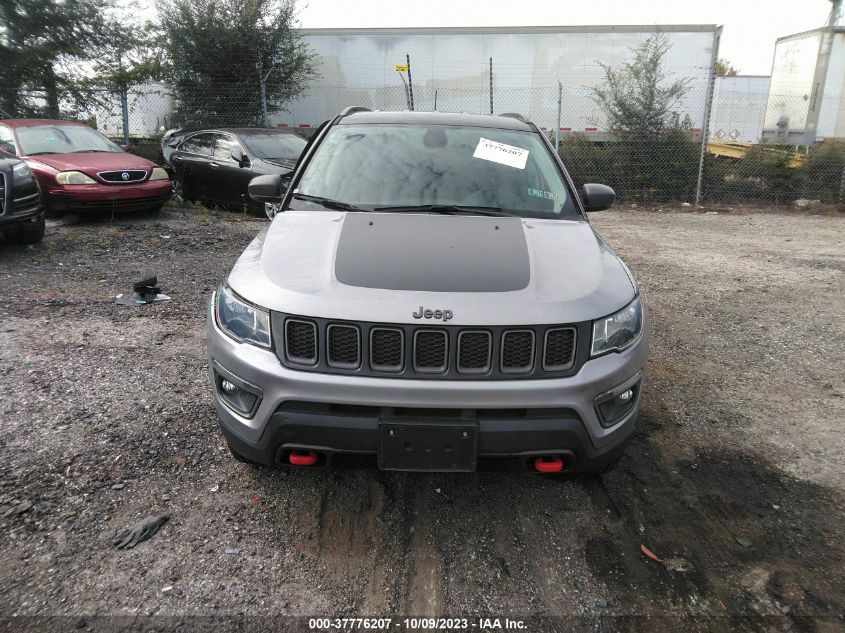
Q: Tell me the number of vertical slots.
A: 7